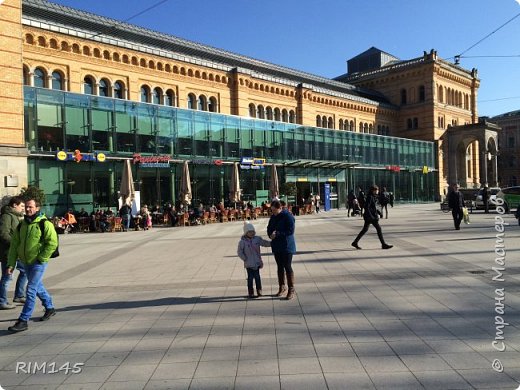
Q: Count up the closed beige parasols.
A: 4